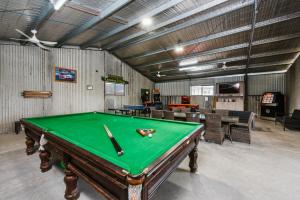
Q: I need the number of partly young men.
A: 0